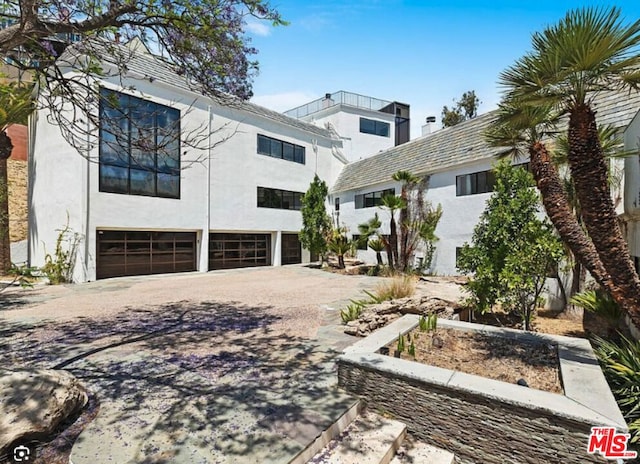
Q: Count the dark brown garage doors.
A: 3